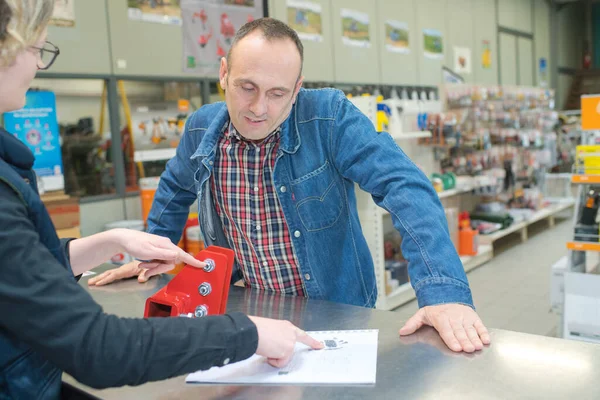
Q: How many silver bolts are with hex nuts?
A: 3